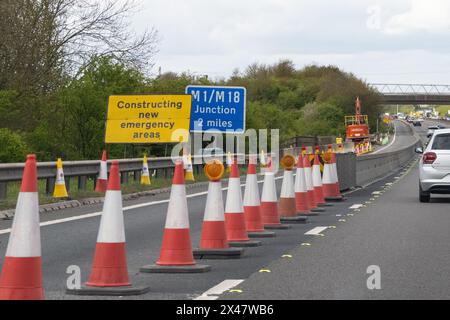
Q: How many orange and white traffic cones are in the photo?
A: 14